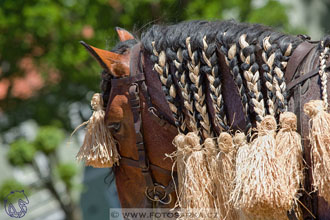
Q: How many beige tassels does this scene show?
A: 9